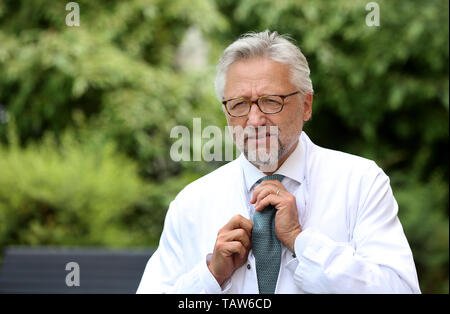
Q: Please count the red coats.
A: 0